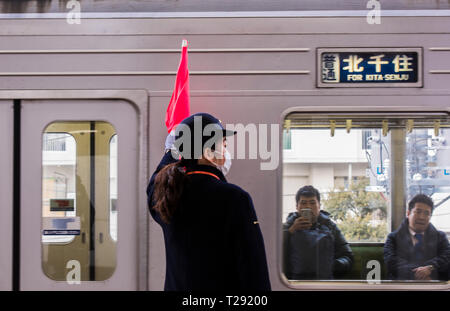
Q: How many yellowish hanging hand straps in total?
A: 6